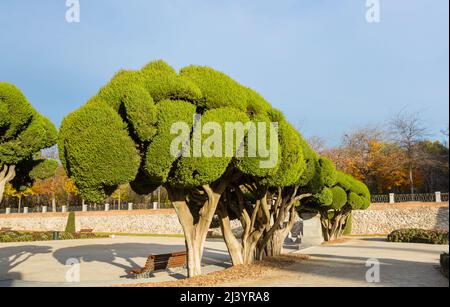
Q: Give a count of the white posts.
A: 10